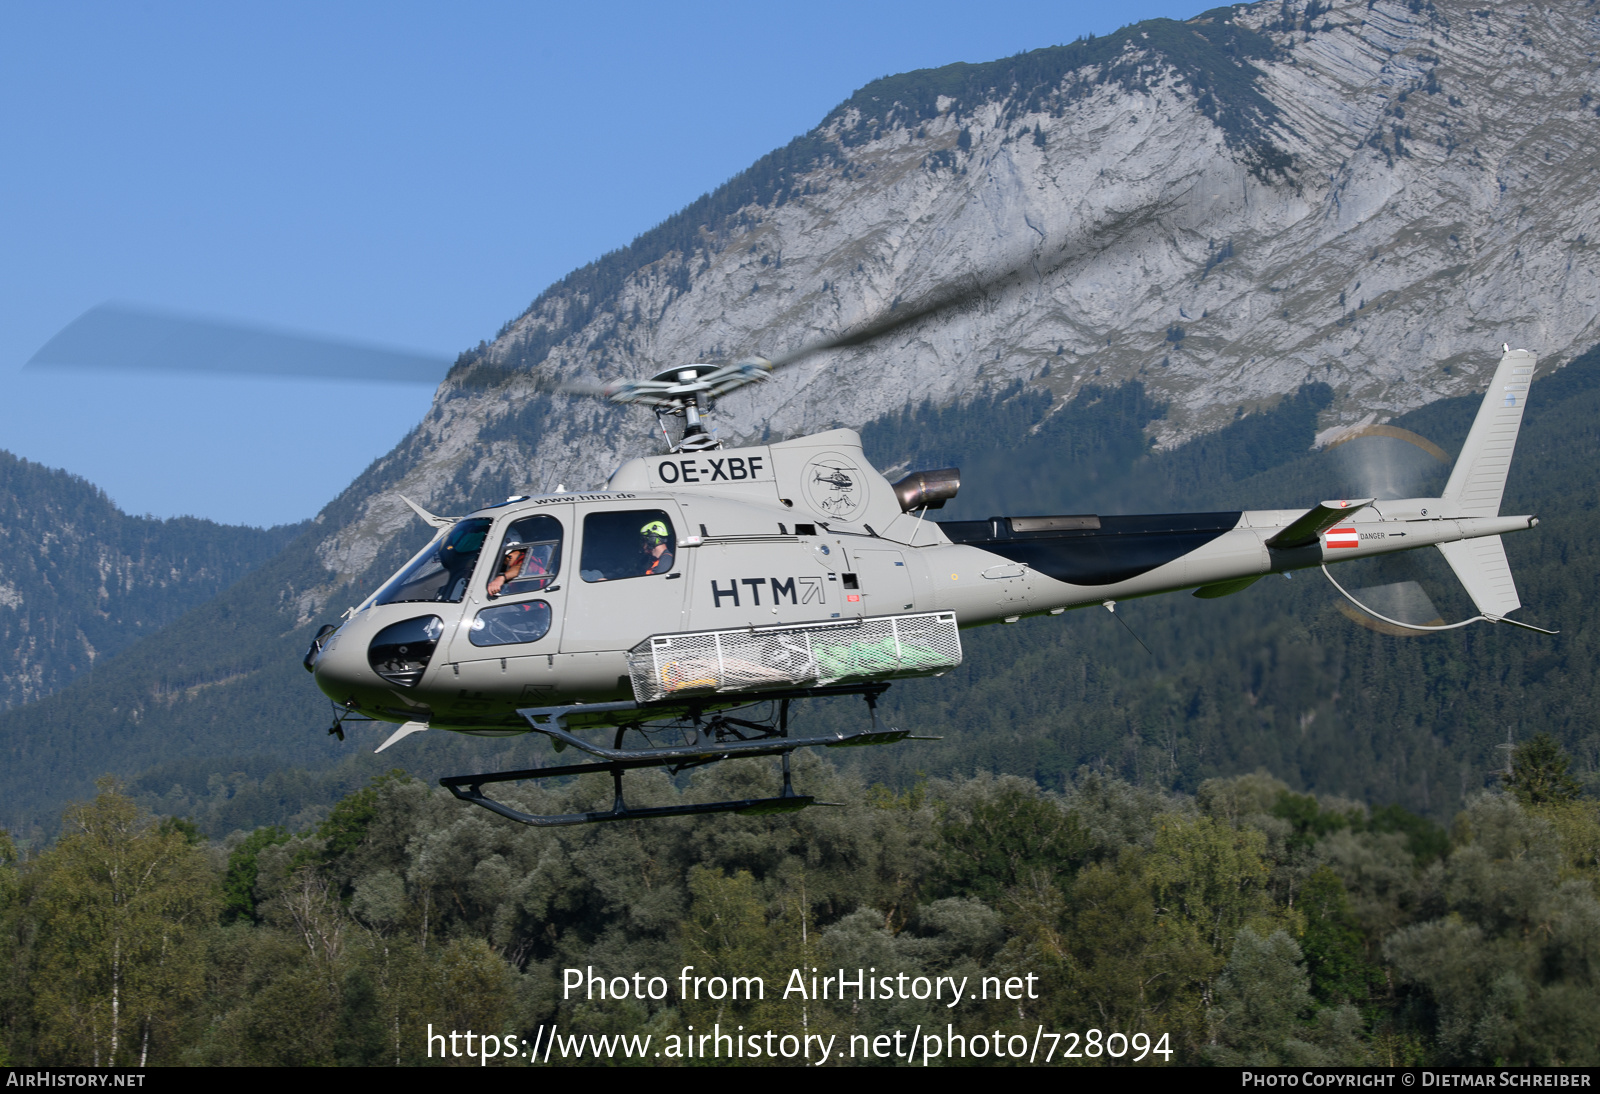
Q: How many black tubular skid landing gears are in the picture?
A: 2